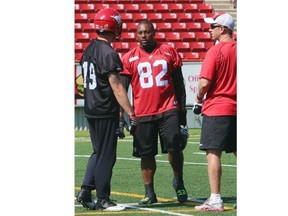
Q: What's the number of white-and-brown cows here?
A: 0